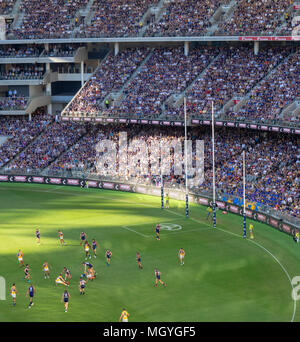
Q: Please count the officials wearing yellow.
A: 3